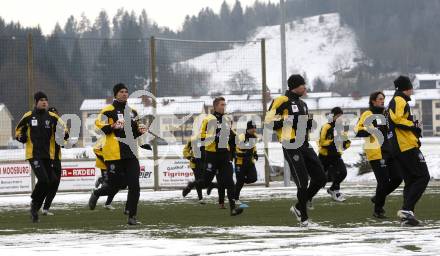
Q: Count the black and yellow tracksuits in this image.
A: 11